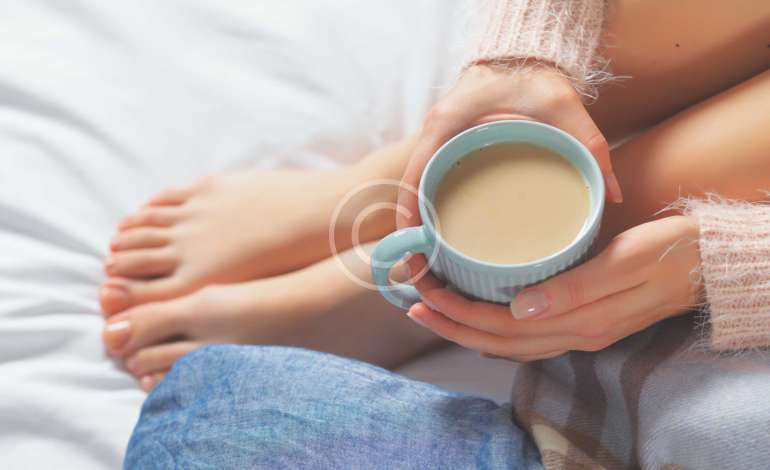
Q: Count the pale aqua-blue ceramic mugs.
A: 1